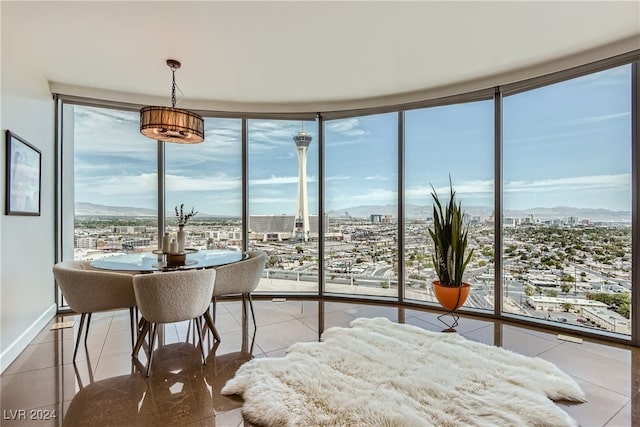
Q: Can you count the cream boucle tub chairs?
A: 3